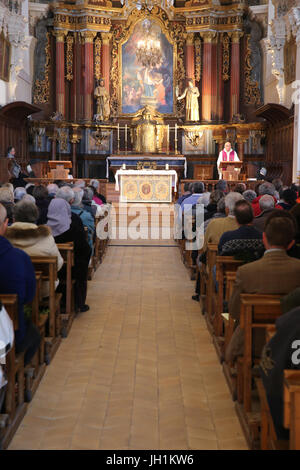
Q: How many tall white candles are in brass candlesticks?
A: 4